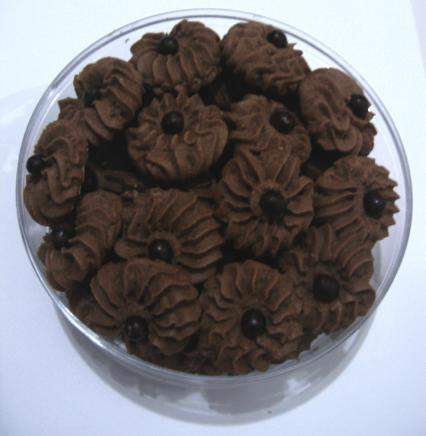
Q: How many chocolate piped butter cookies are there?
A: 14